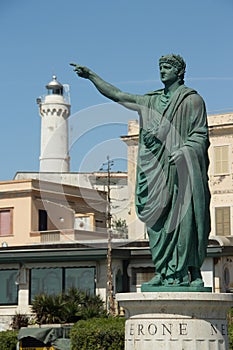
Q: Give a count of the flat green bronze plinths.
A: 1